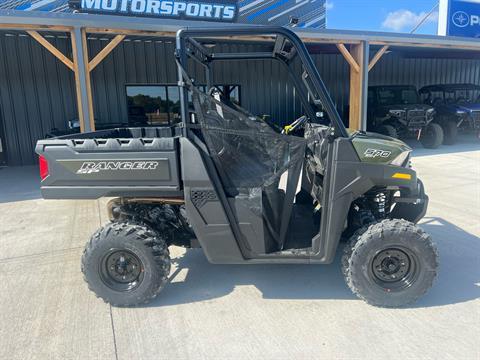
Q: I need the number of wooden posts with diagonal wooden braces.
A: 2